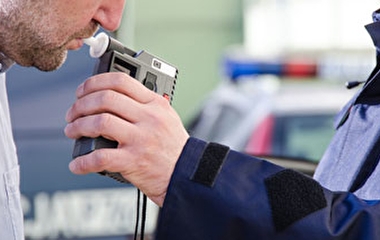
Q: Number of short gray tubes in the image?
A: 1